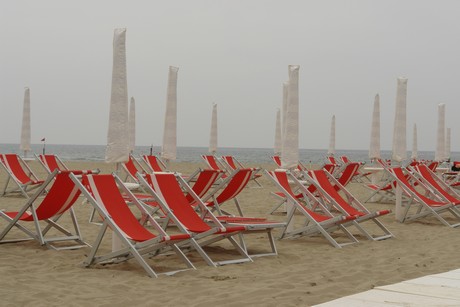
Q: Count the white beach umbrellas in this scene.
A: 14